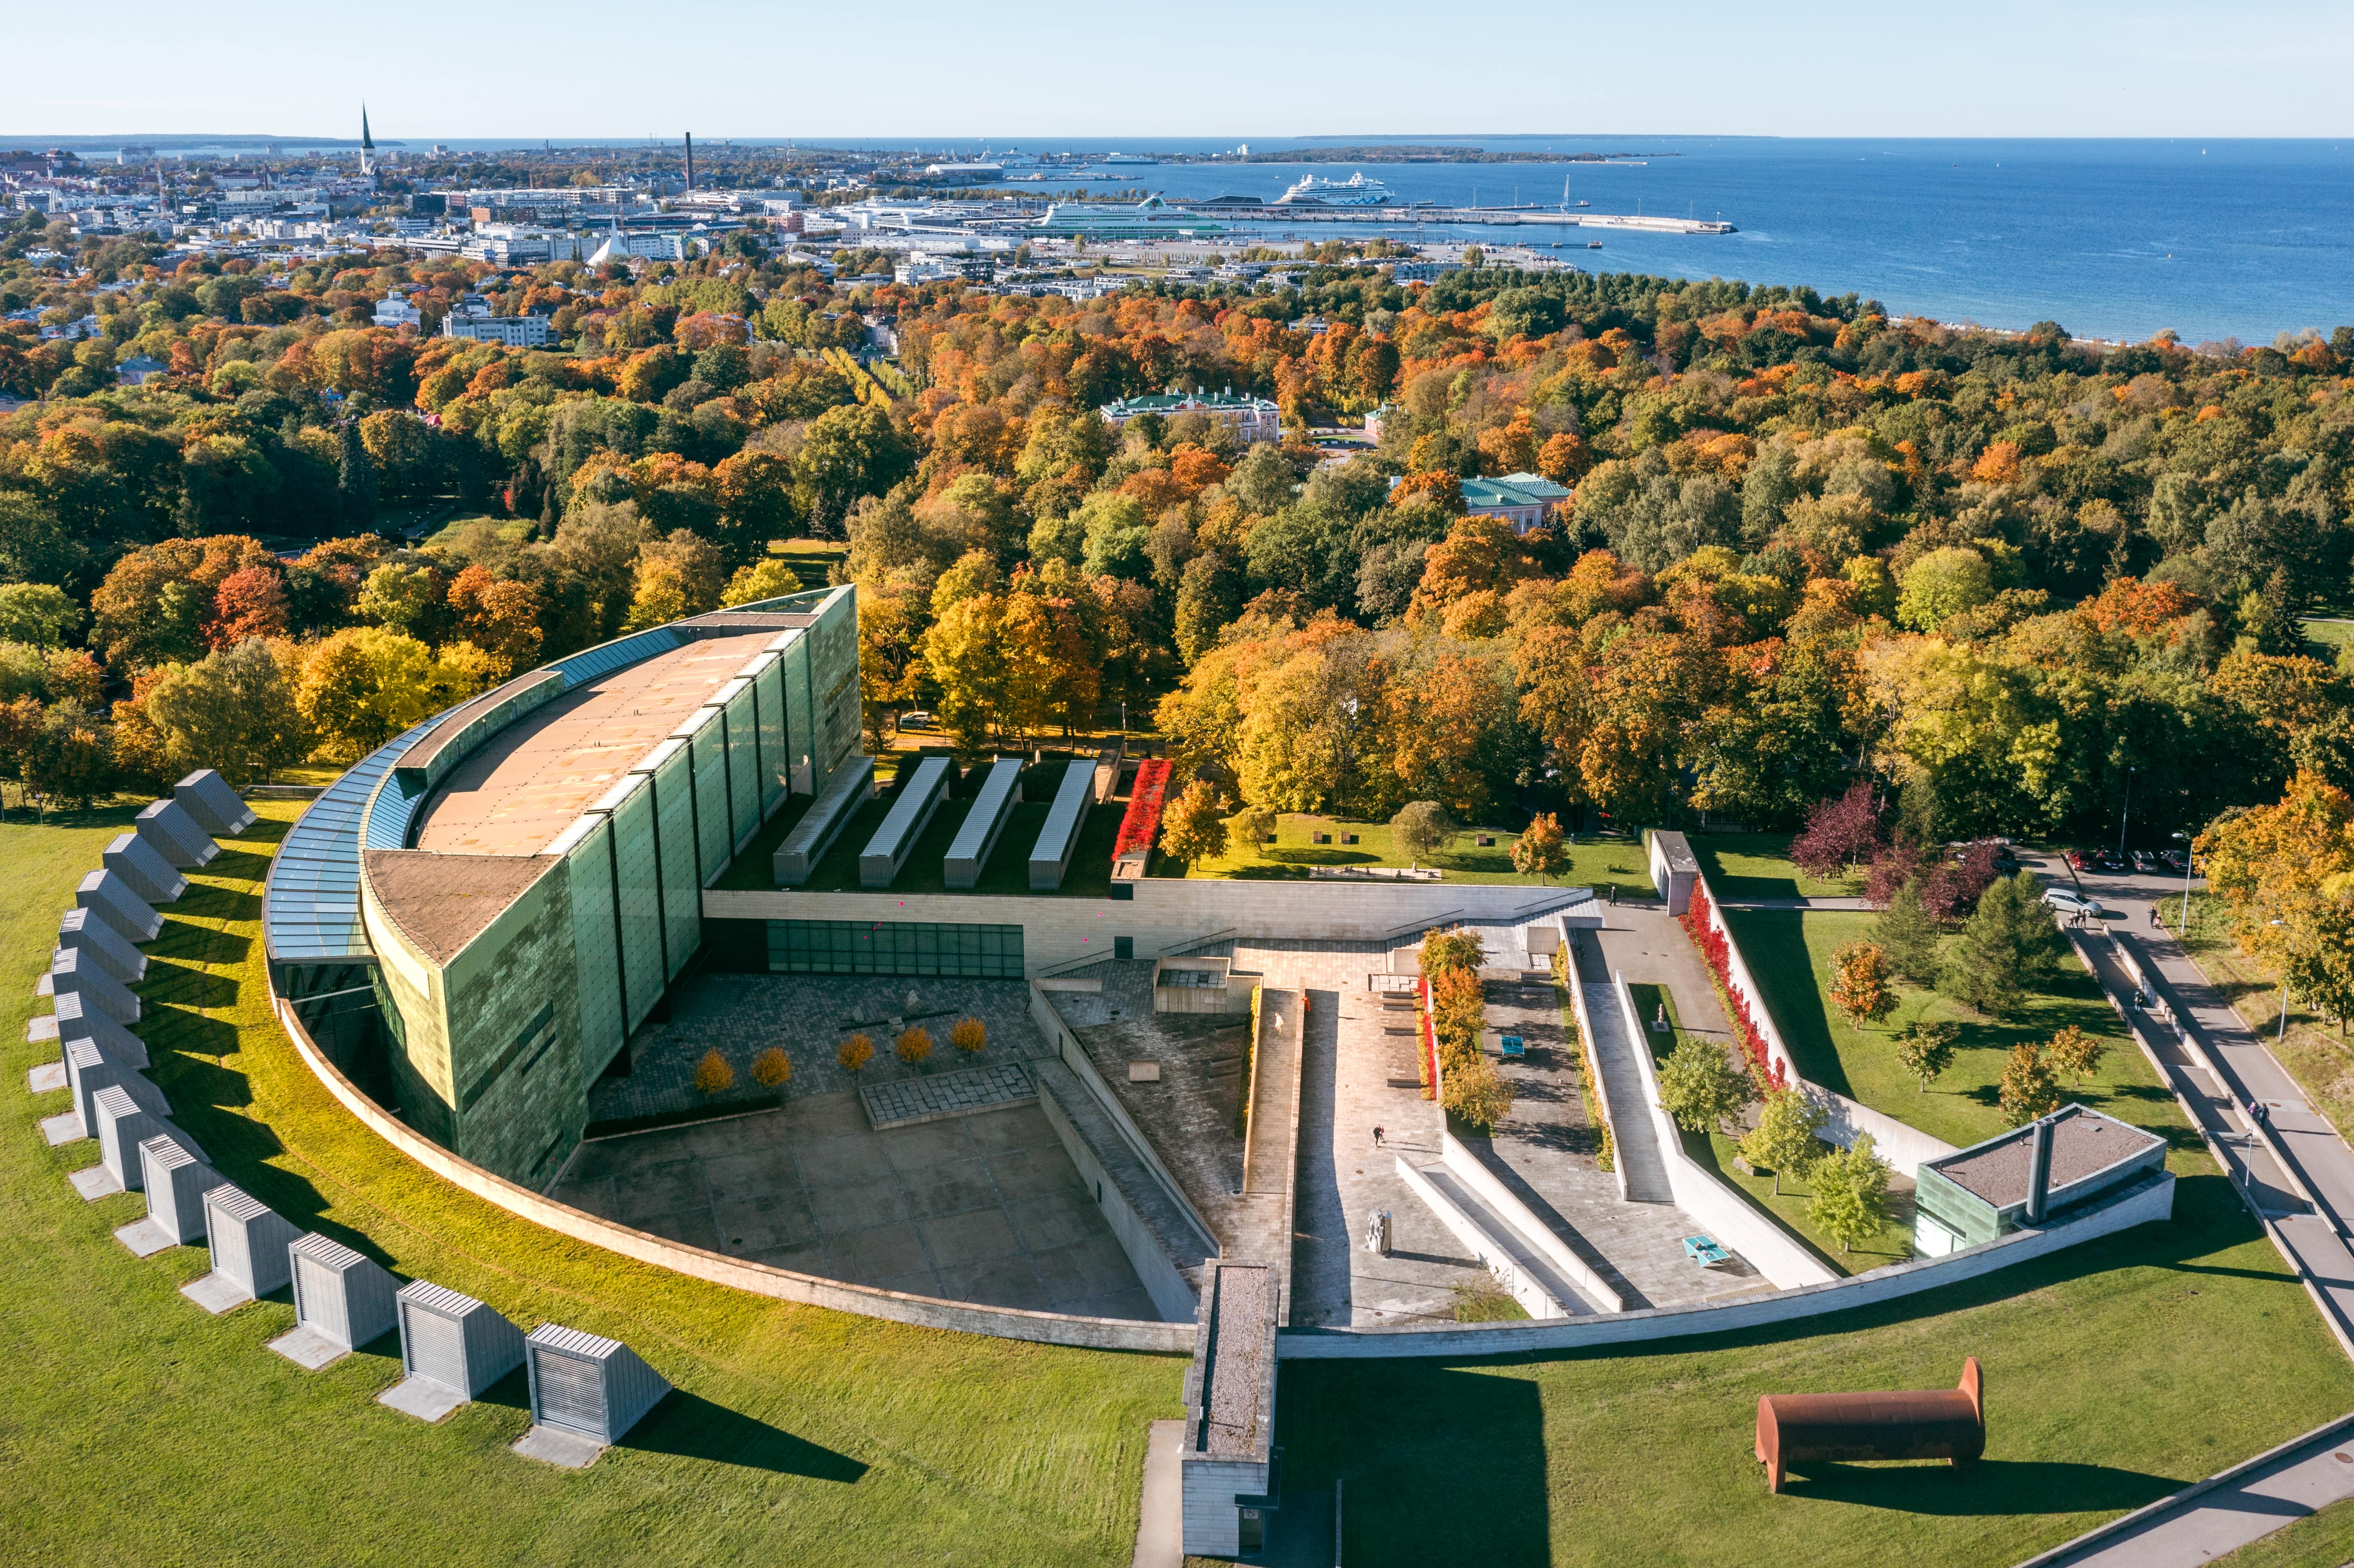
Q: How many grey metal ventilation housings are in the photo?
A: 14